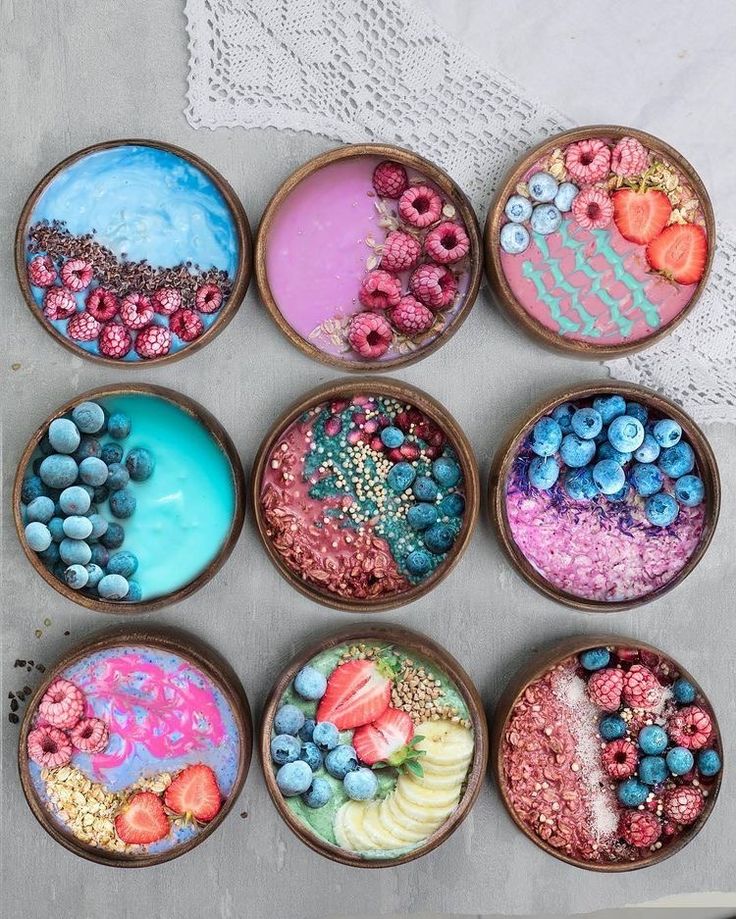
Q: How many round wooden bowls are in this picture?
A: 9